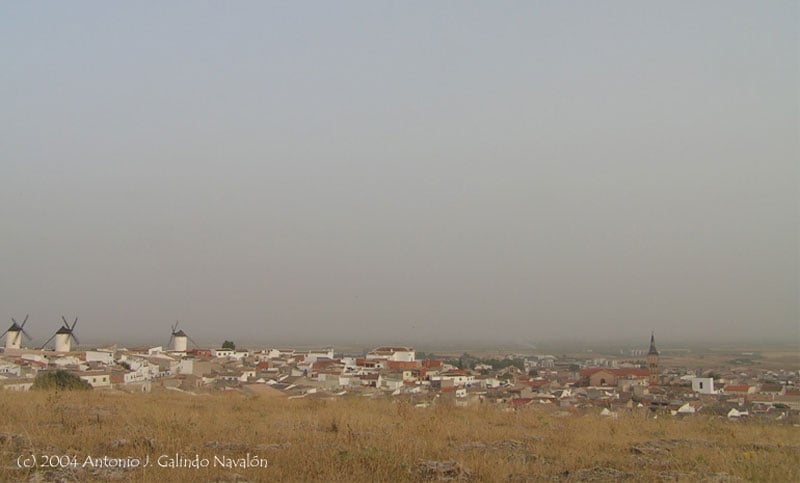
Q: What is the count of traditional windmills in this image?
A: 3